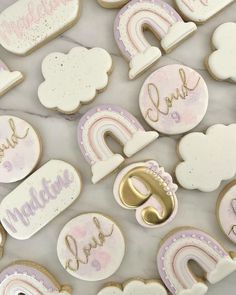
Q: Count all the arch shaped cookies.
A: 5